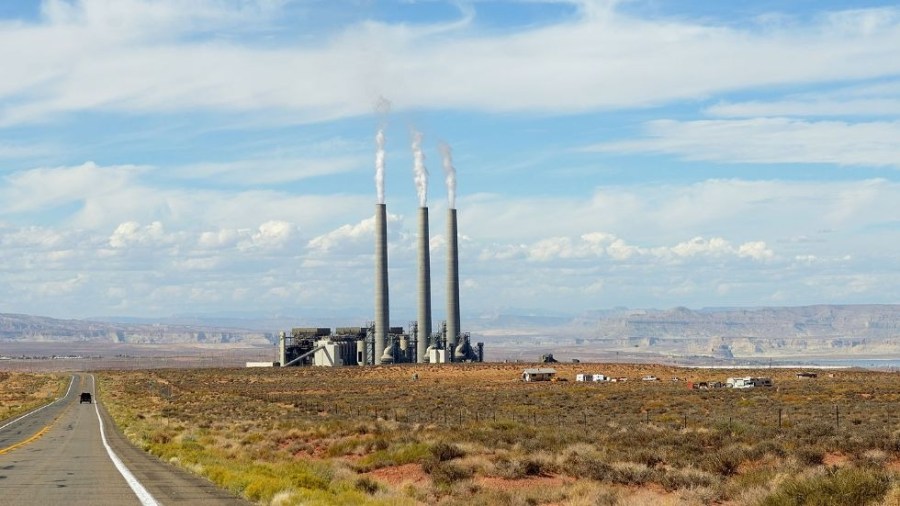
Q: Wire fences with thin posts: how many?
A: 1